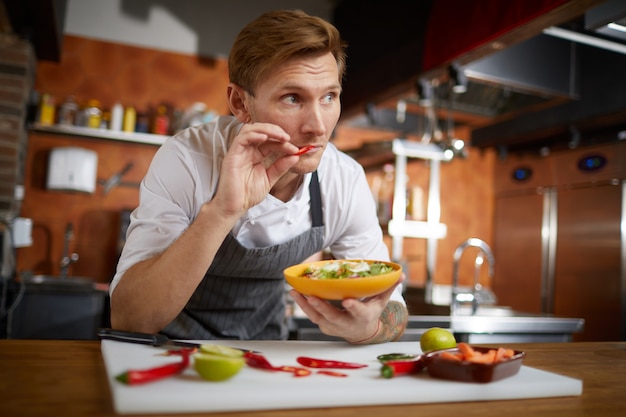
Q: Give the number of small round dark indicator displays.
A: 2